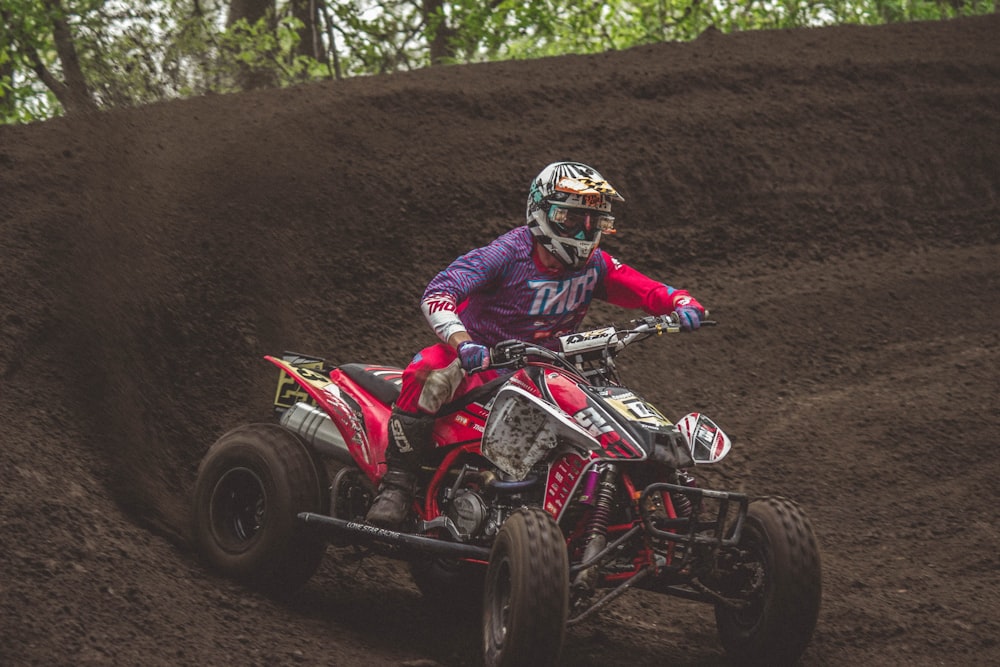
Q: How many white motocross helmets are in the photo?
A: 1